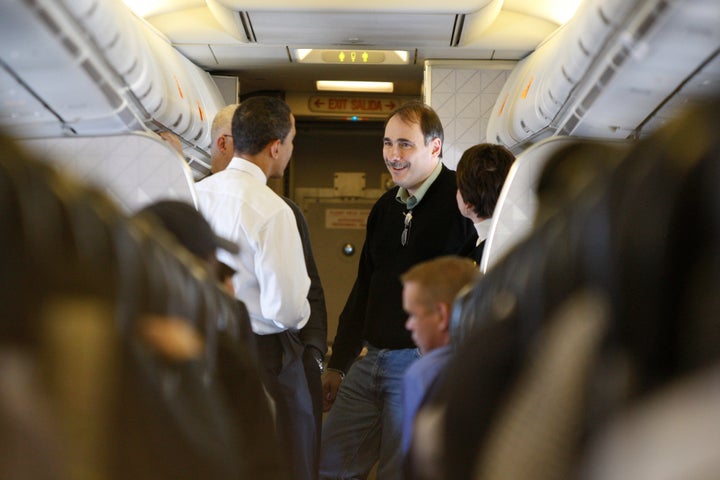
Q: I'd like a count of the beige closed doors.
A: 1